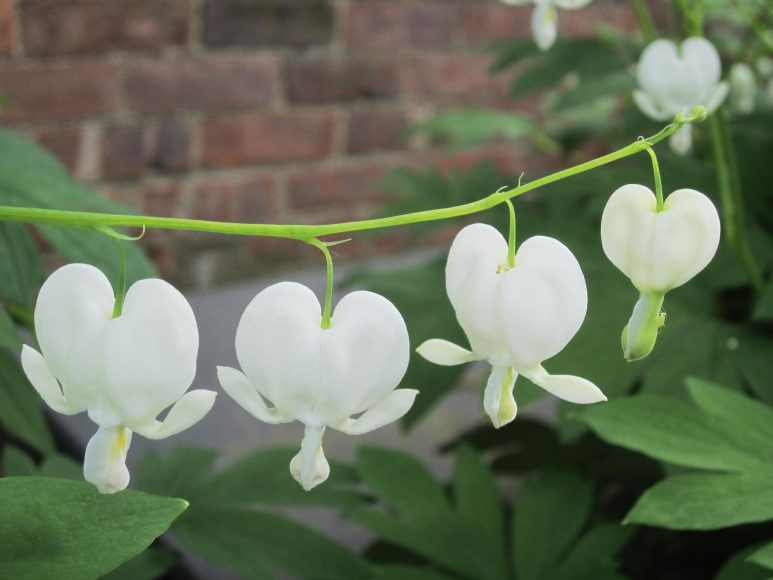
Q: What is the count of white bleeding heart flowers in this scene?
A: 6